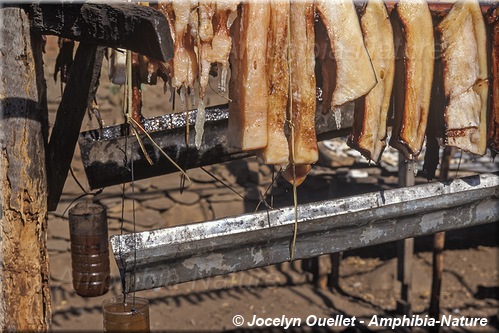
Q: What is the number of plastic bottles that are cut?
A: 2